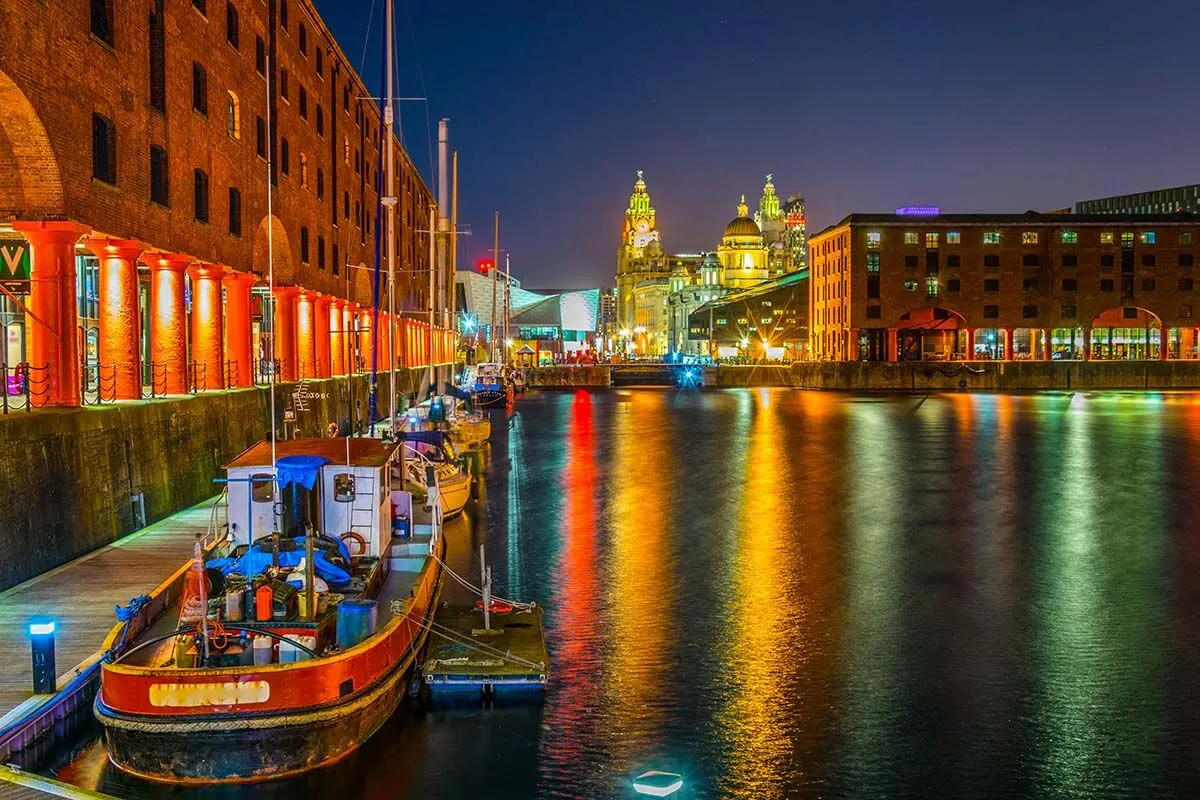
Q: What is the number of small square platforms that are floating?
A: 1